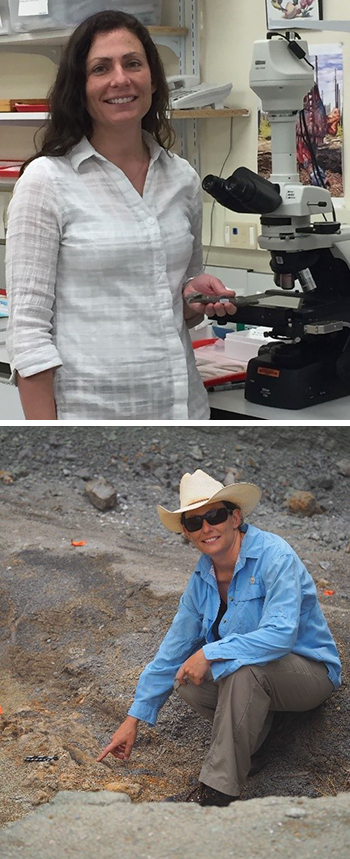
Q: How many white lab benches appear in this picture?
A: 1